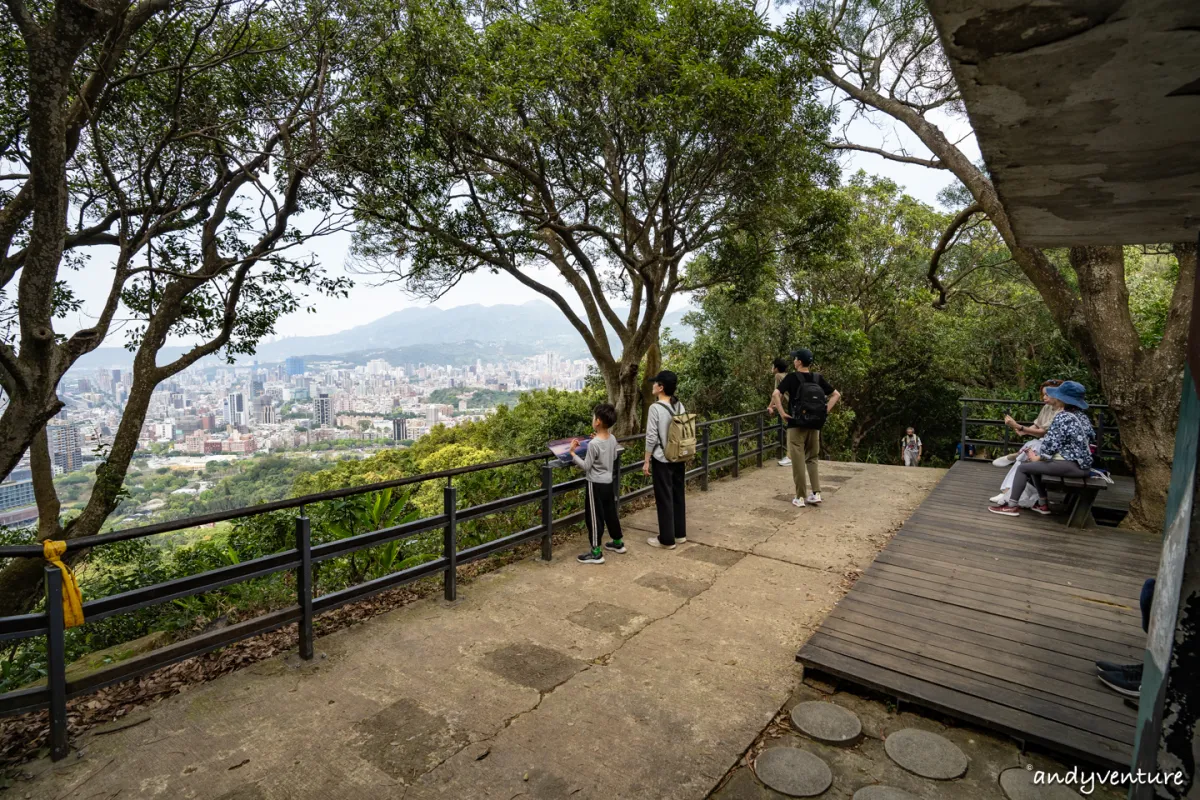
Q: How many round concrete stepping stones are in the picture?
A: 5